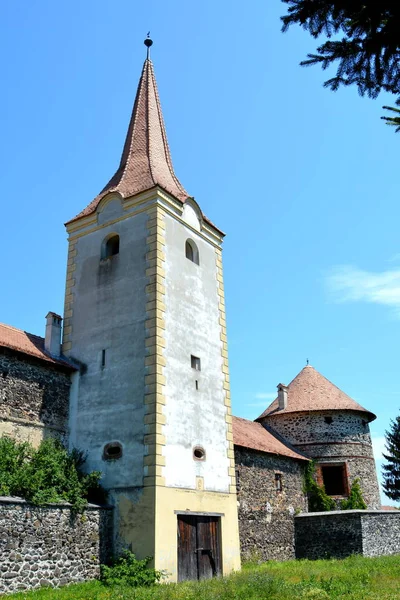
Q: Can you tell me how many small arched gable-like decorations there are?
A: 2